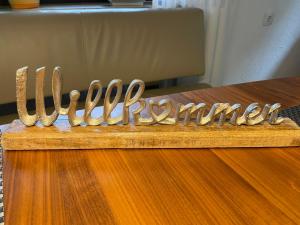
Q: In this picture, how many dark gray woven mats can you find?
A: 2